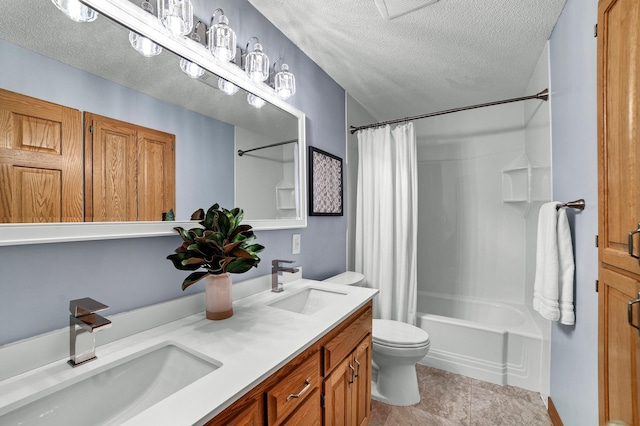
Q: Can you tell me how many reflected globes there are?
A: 5